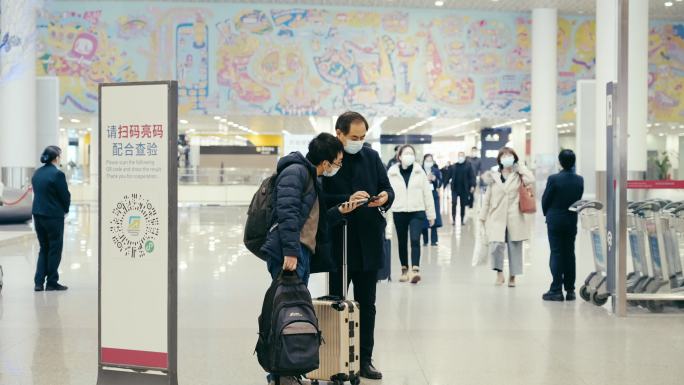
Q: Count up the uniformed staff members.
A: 2